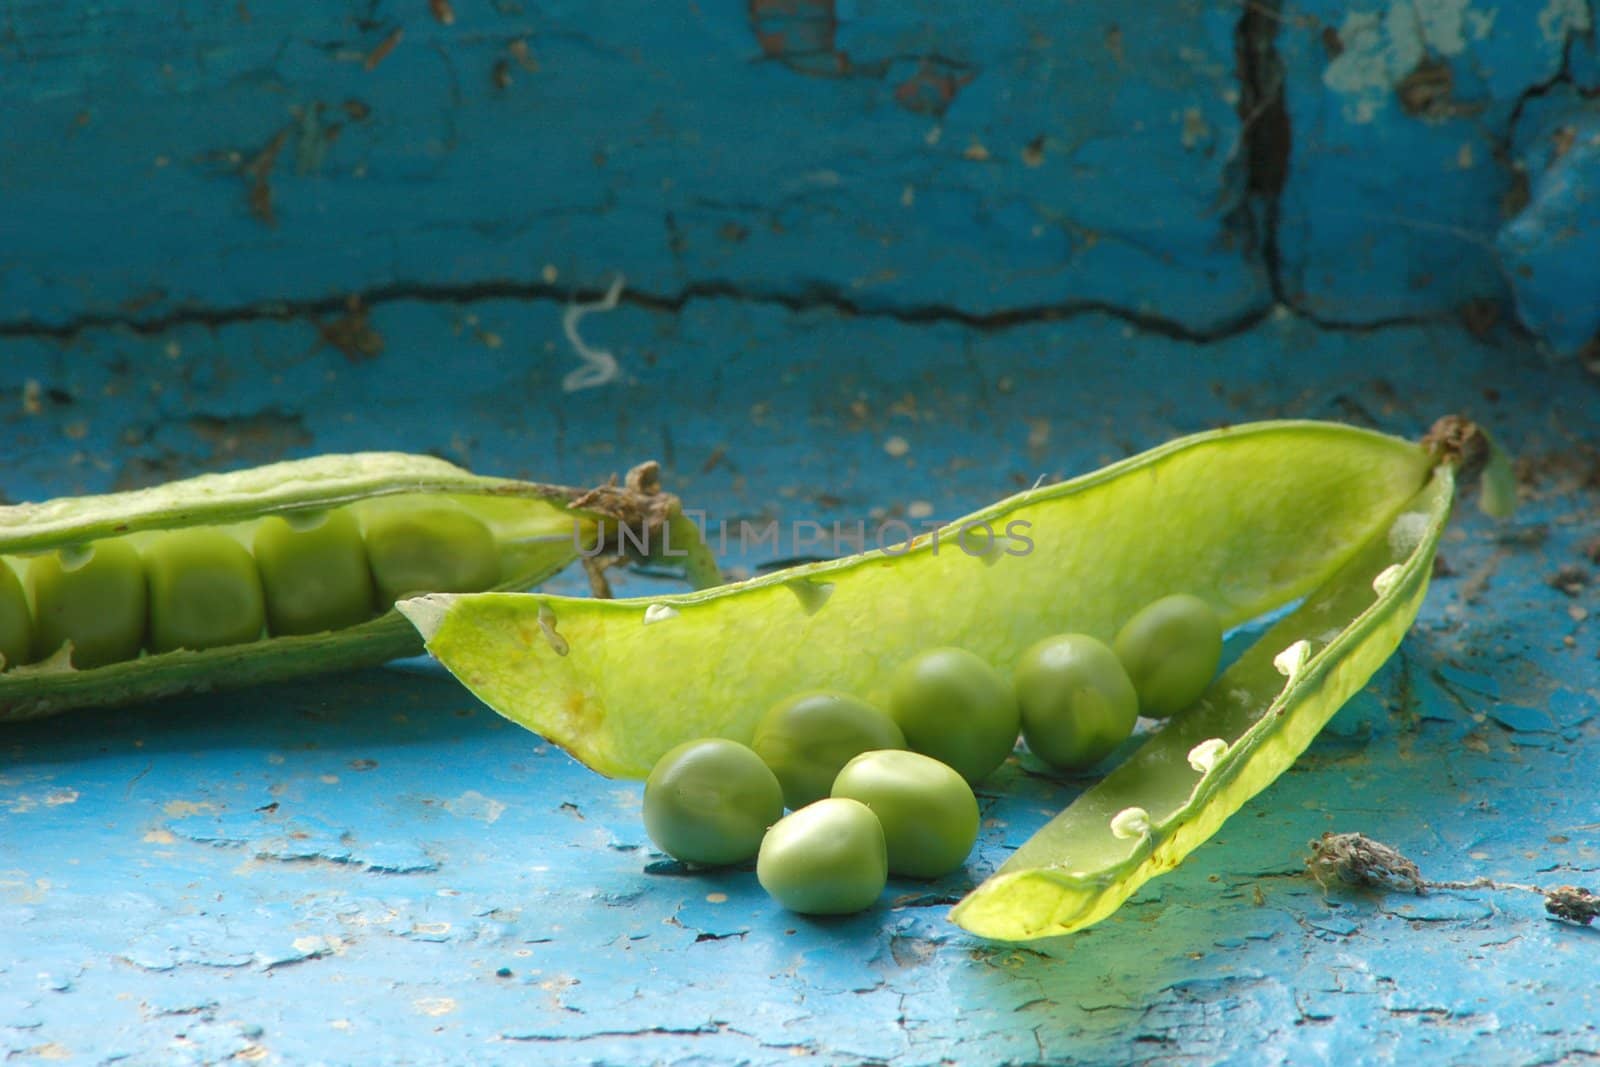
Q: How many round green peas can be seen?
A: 12